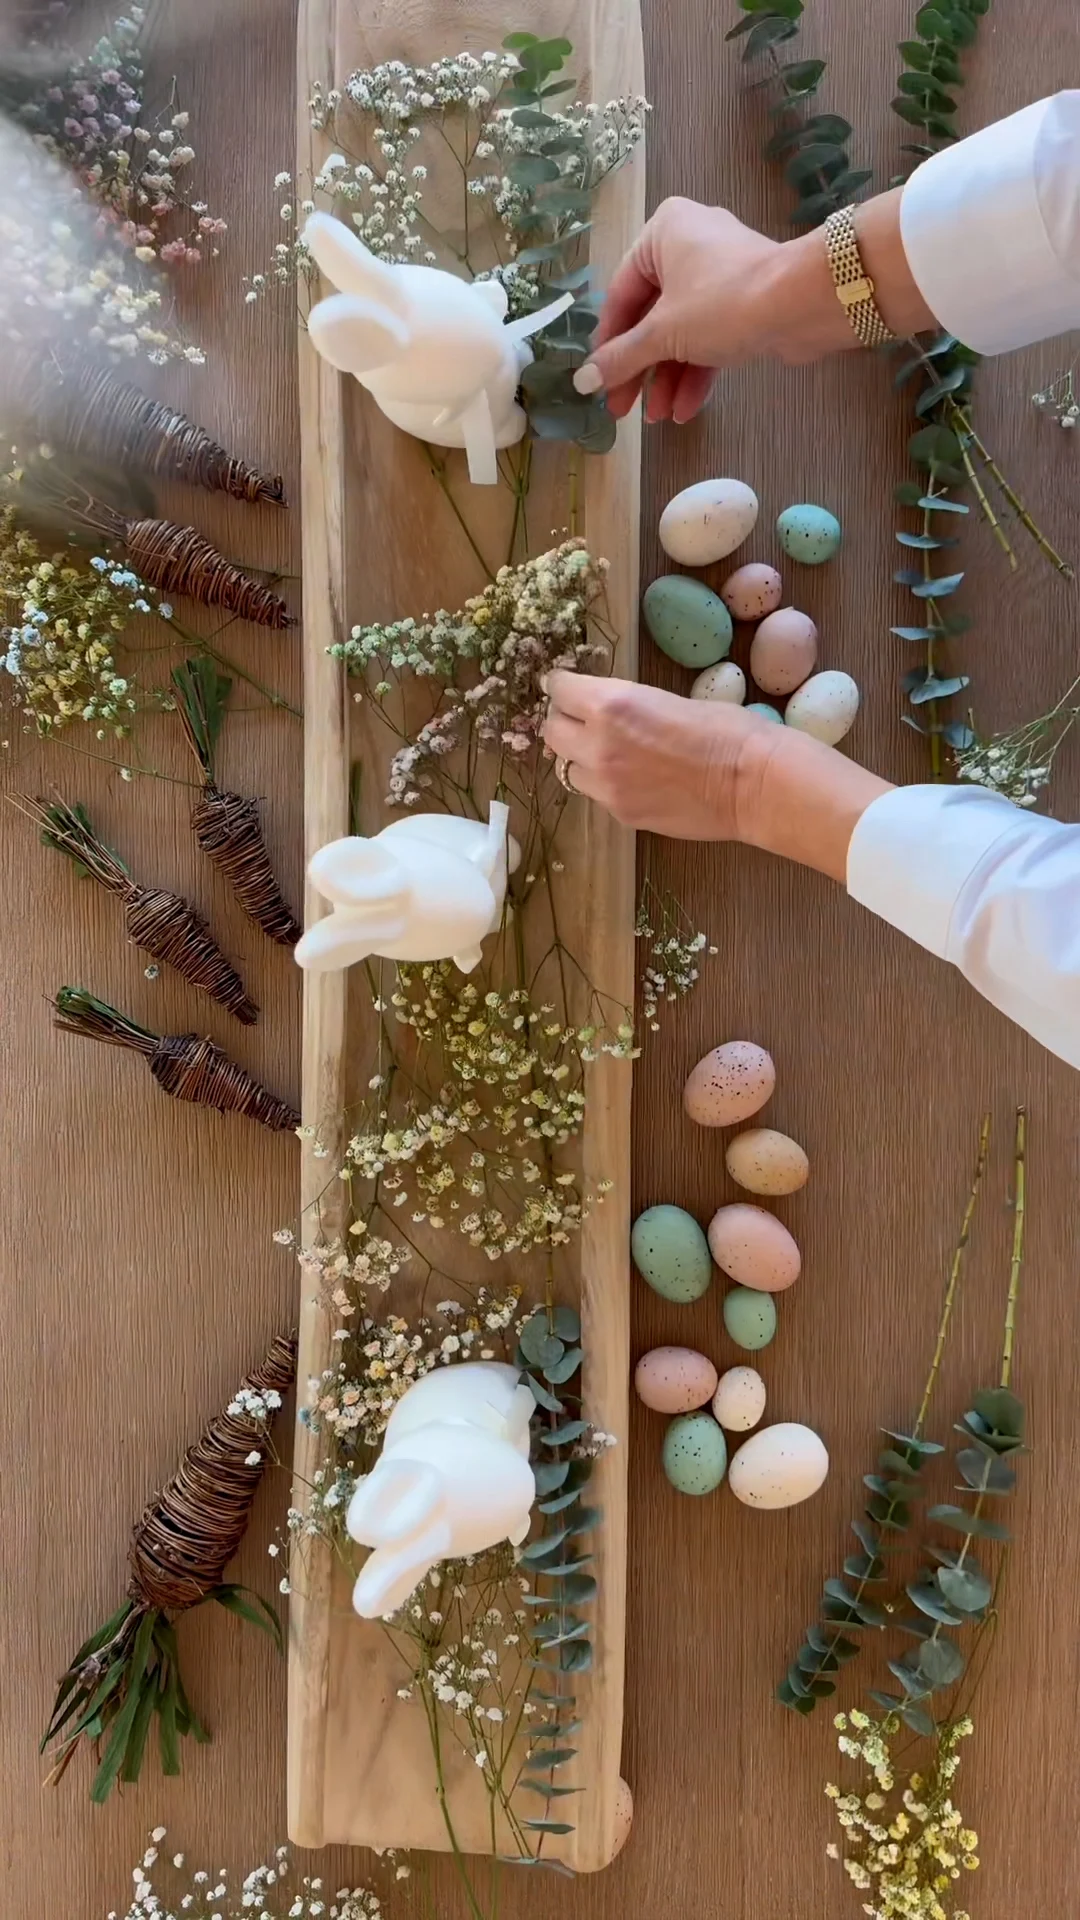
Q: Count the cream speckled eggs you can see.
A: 5